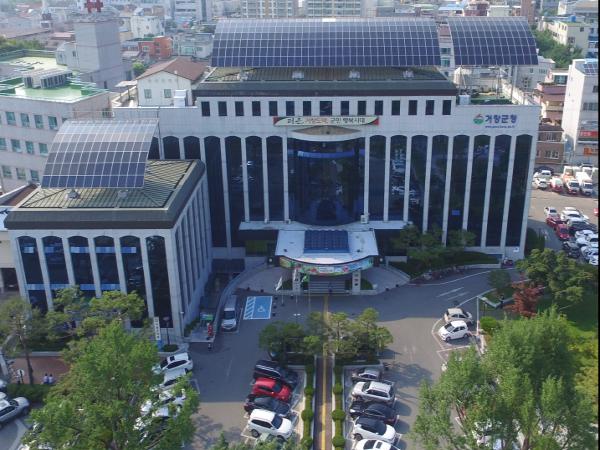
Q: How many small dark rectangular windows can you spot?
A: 15